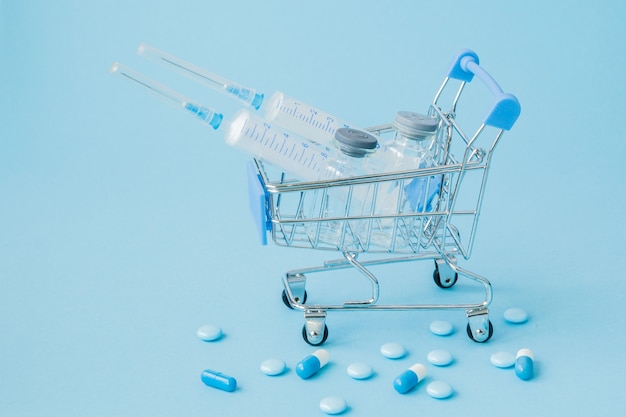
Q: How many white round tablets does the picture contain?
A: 10